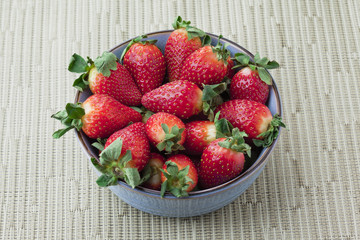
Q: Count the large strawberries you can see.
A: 13